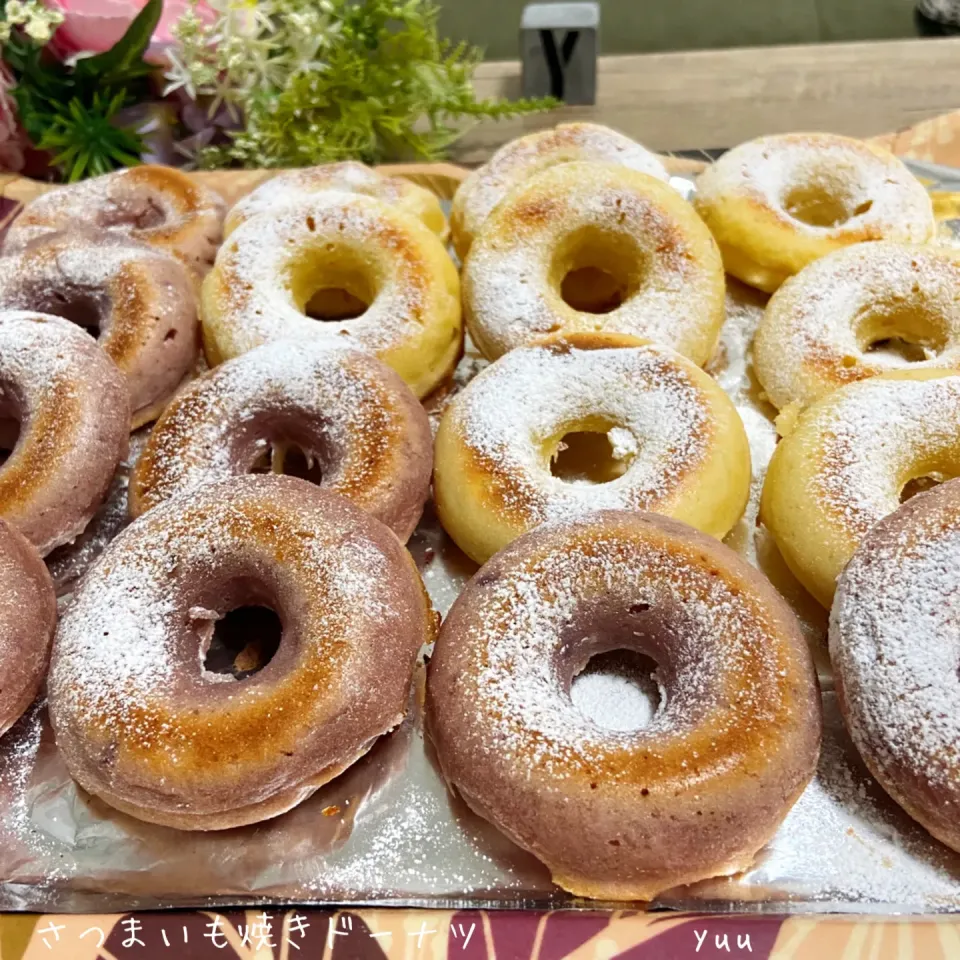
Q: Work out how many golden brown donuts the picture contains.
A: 8